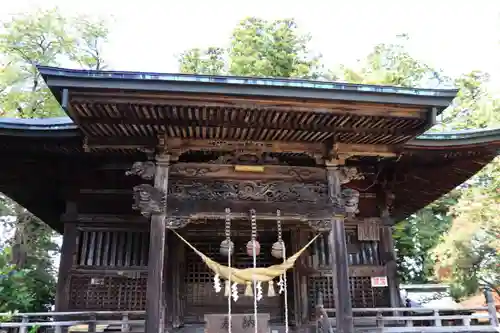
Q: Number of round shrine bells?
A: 3